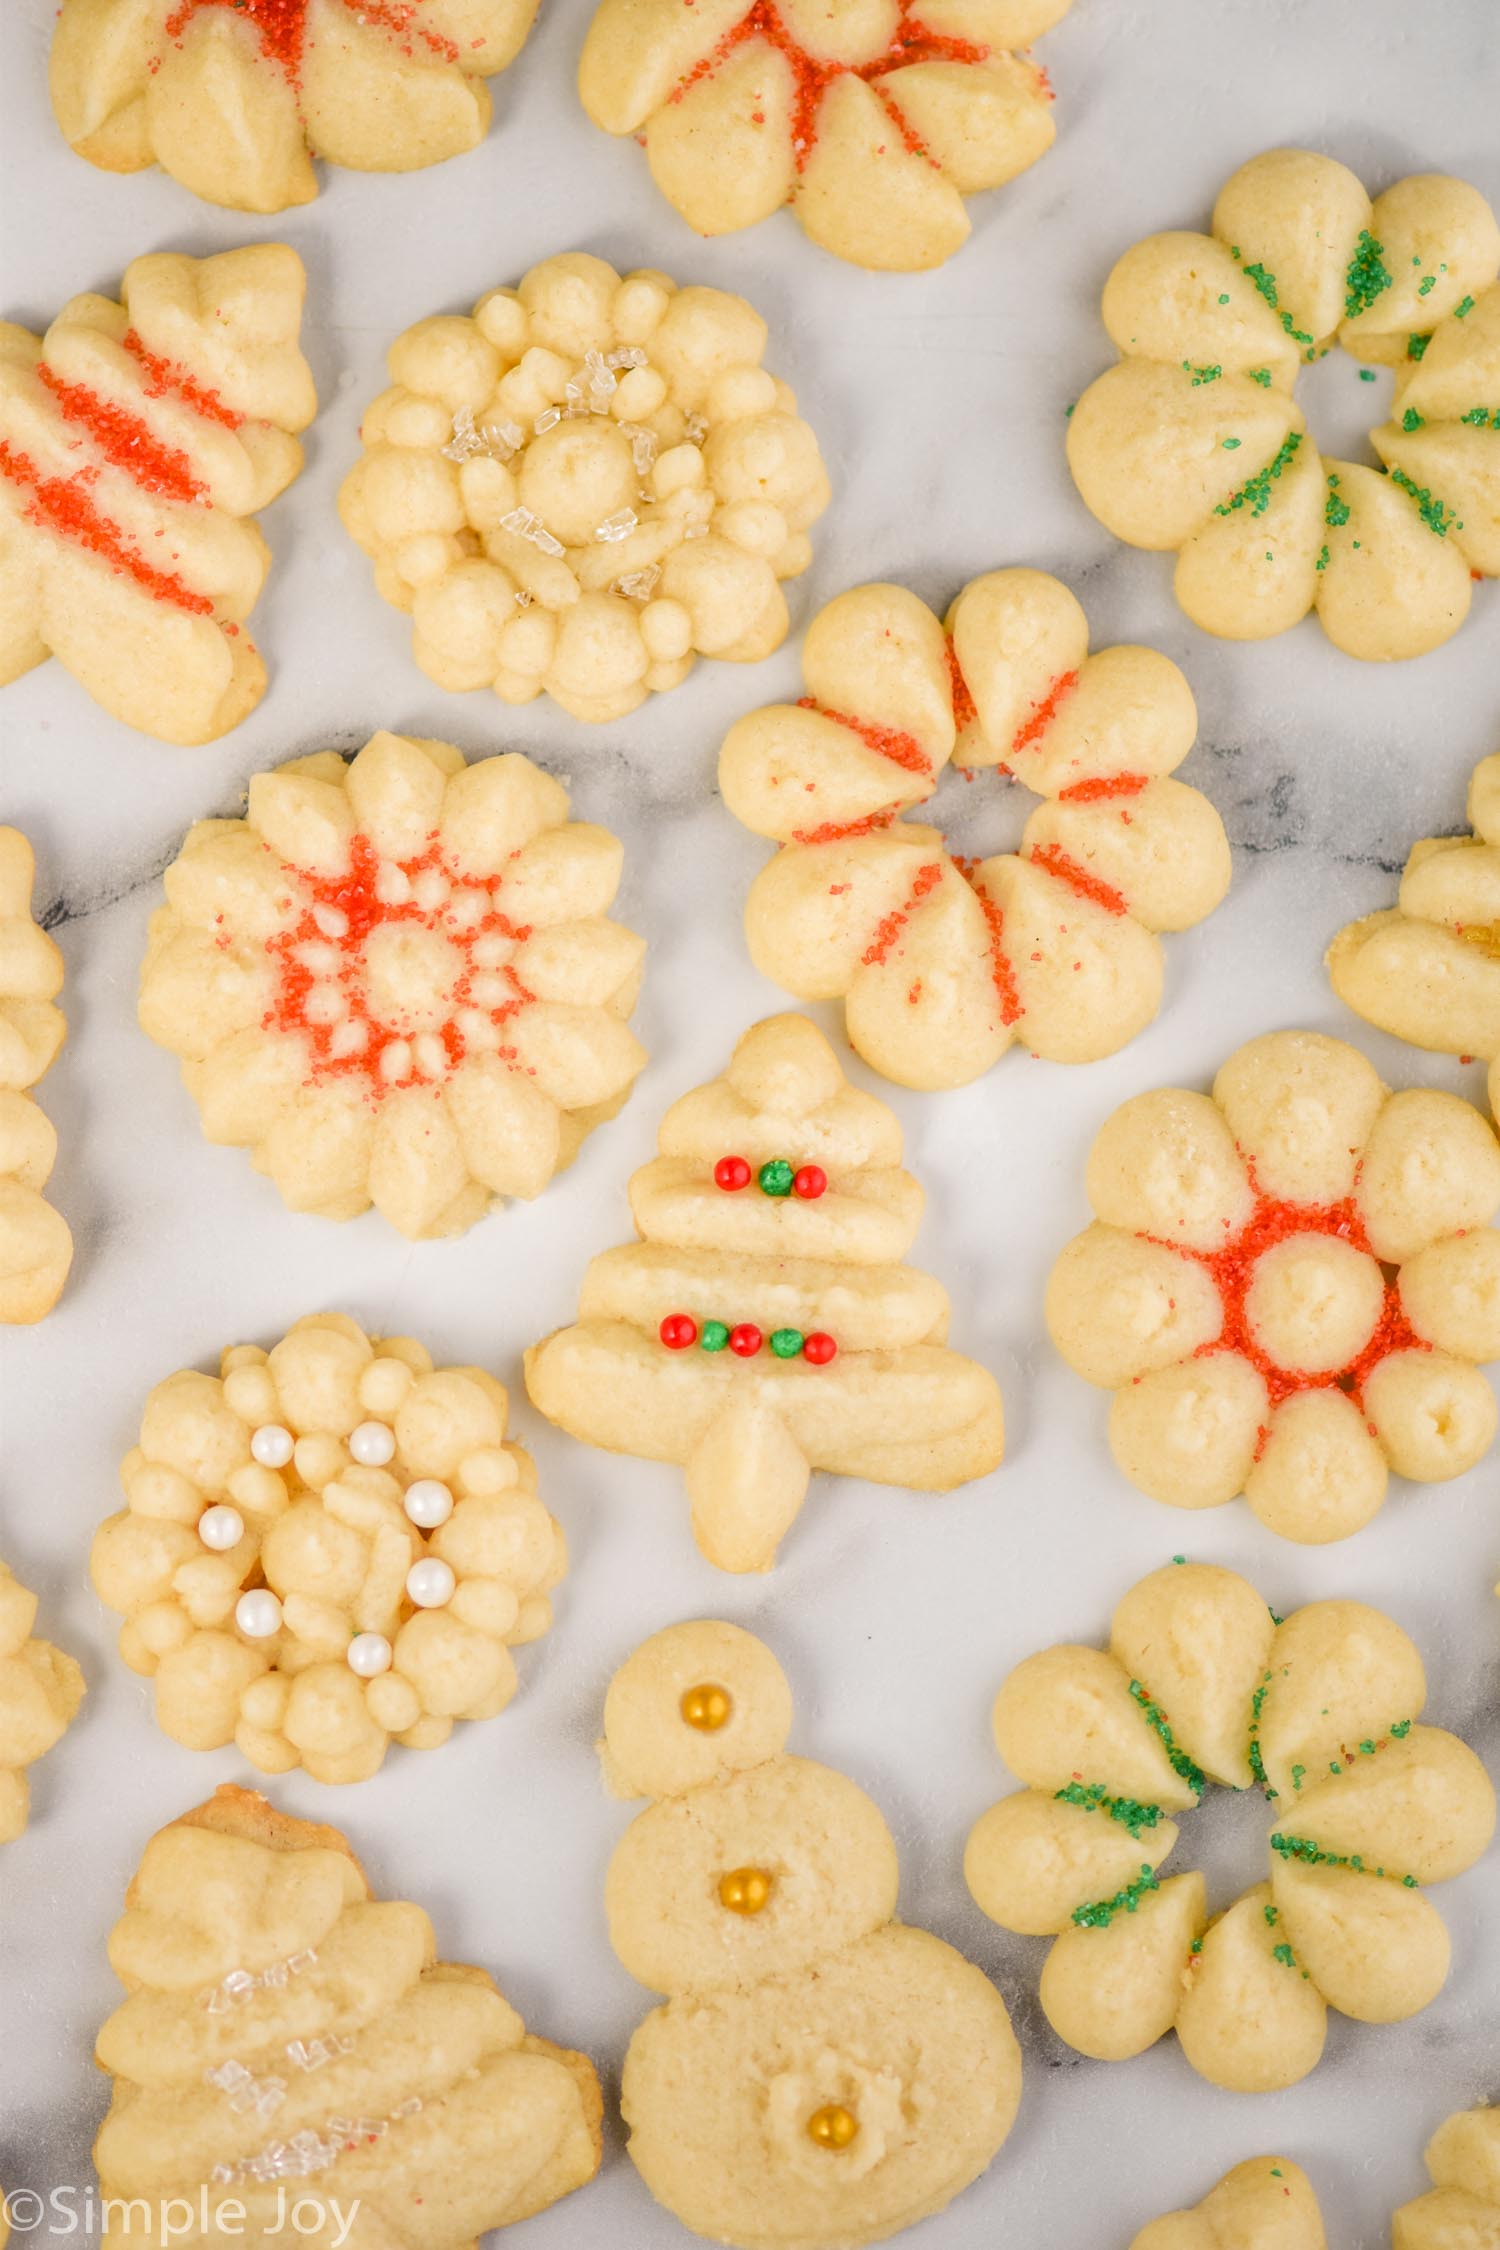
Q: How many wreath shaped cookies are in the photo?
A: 3